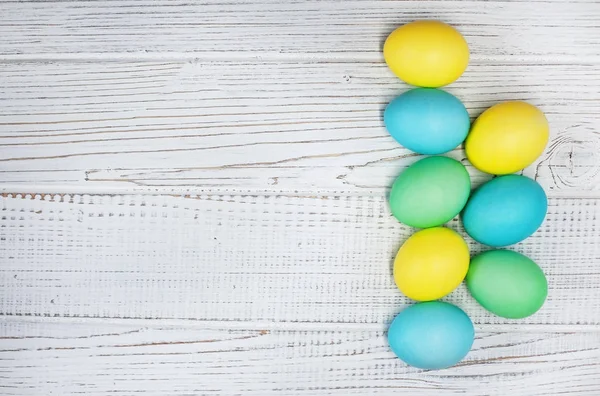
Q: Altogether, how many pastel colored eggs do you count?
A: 8